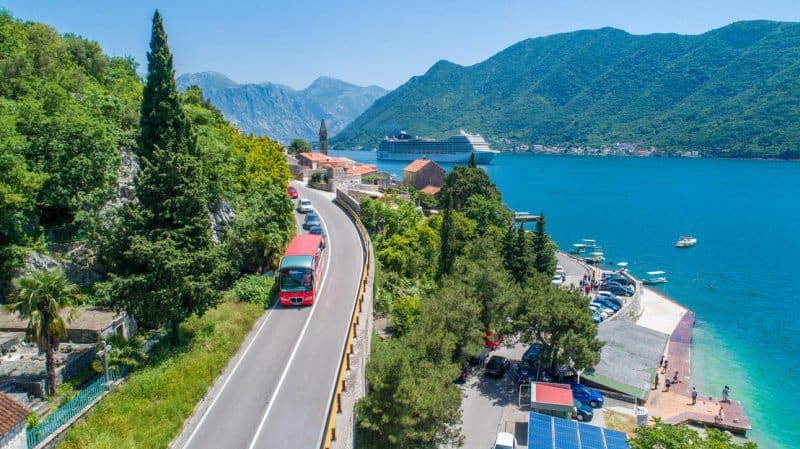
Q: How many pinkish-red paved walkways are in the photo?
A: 1